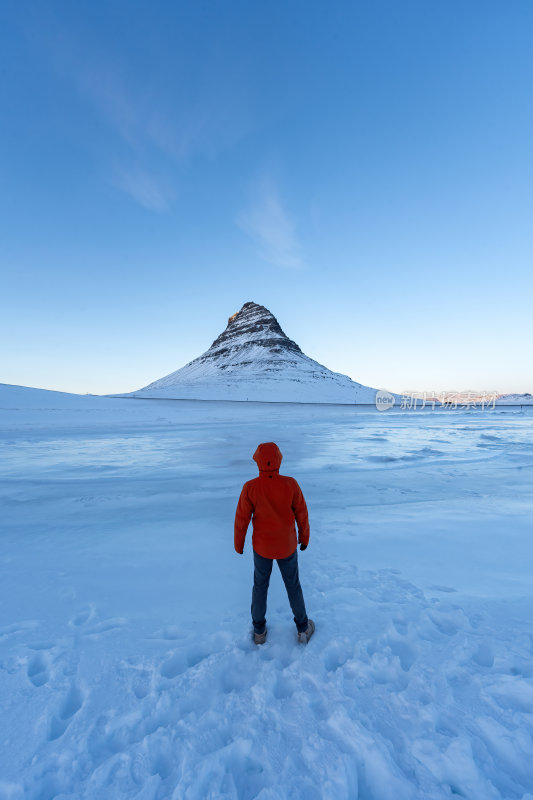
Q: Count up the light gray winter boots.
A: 2